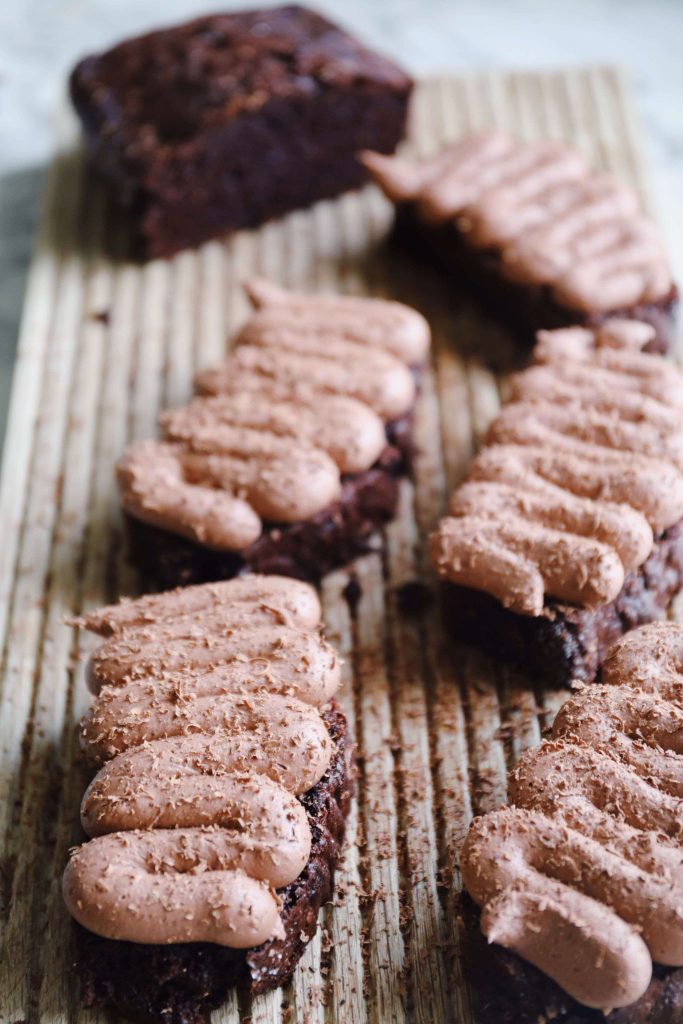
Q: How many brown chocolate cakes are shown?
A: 6